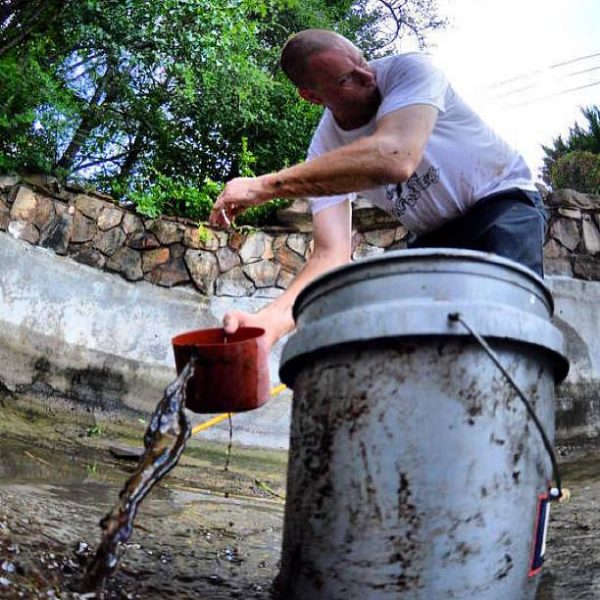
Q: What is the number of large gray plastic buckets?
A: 1